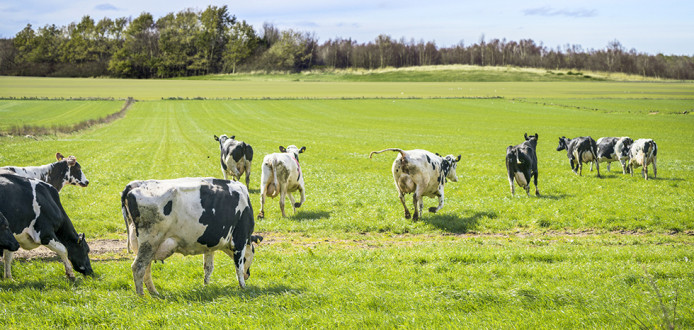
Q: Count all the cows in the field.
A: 11